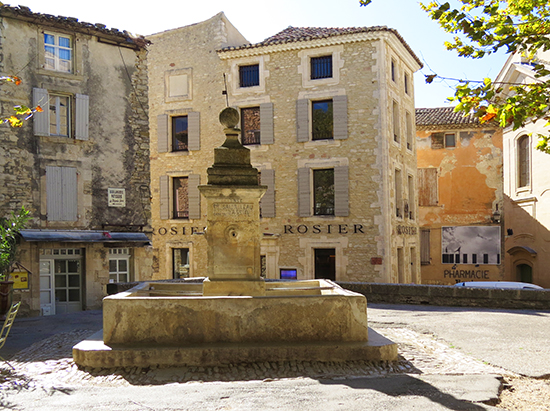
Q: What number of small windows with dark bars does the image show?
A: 2